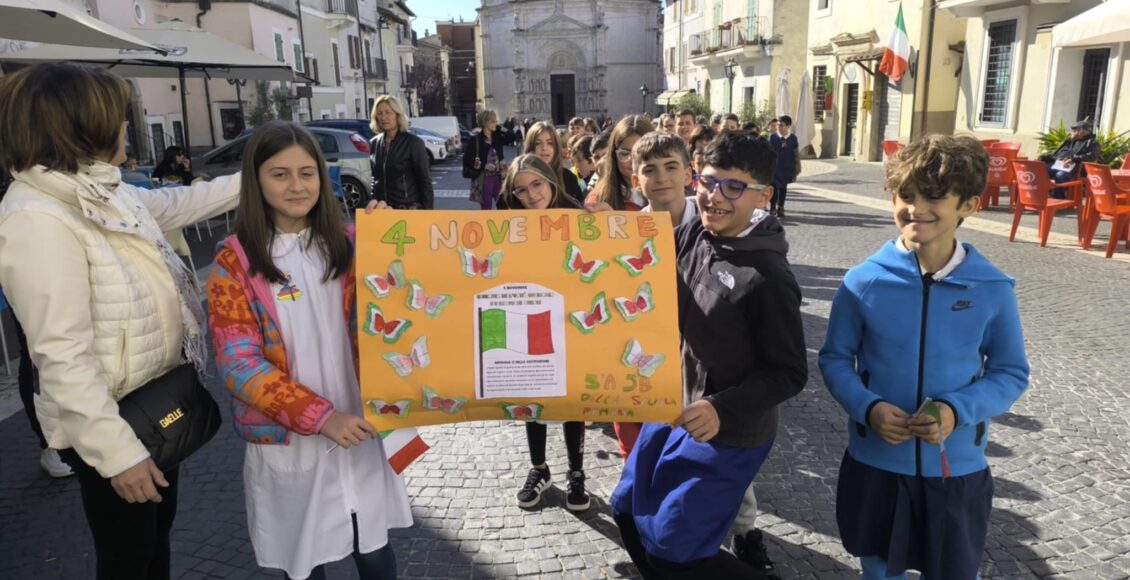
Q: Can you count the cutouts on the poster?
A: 13